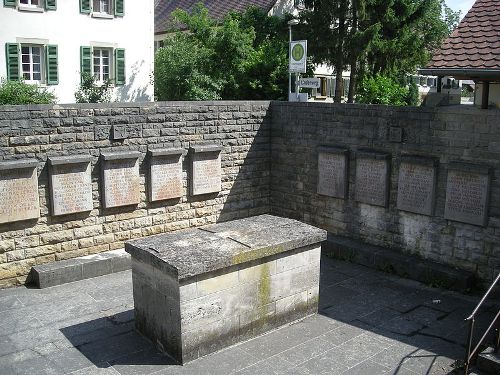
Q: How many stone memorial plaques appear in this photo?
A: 9